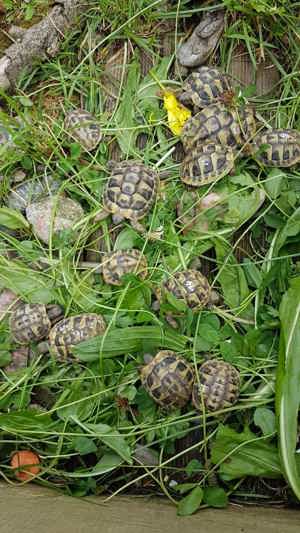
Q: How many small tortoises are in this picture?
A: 12